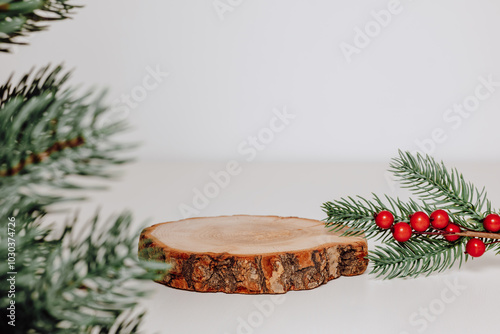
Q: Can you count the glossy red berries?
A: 7